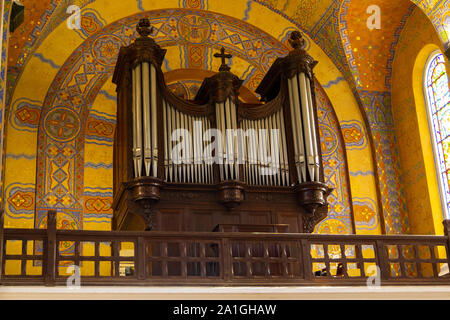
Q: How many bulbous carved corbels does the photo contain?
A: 3